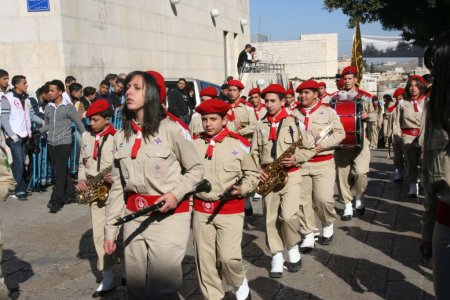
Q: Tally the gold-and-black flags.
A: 1